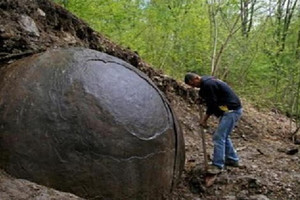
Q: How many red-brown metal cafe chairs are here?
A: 0